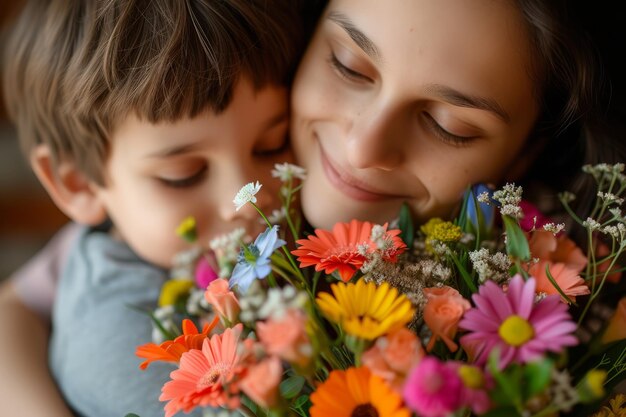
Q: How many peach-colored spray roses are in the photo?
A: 5